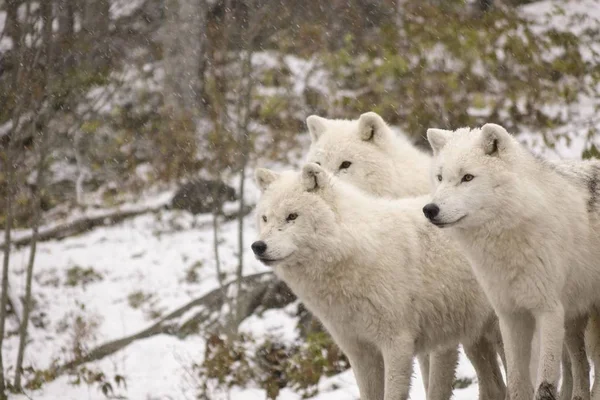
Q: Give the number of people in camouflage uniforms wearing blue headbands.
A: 0